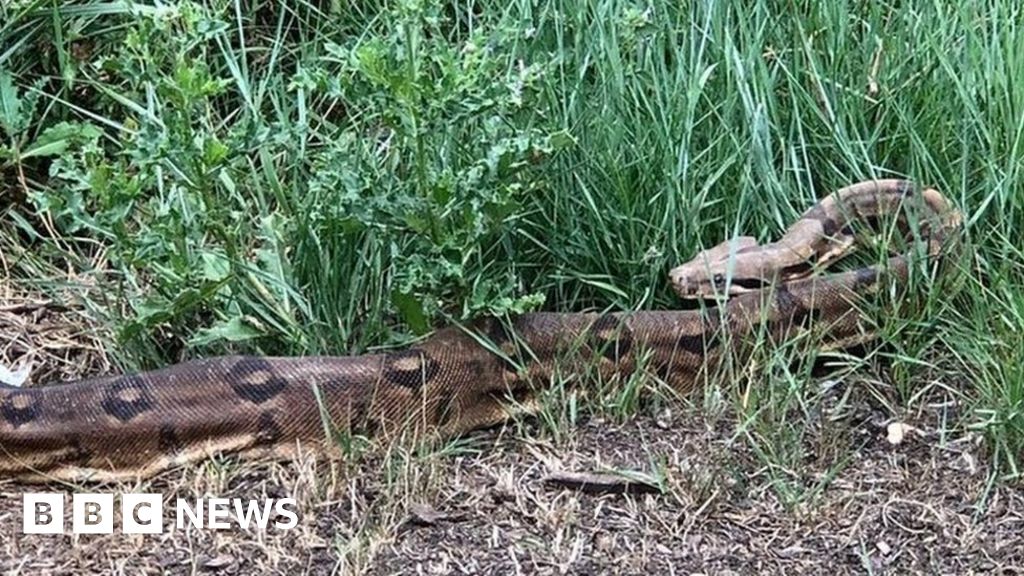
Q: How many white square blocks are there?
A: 3